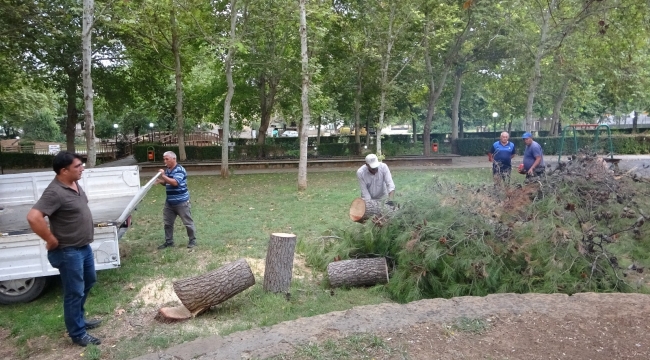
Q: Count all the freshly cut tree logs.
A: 4